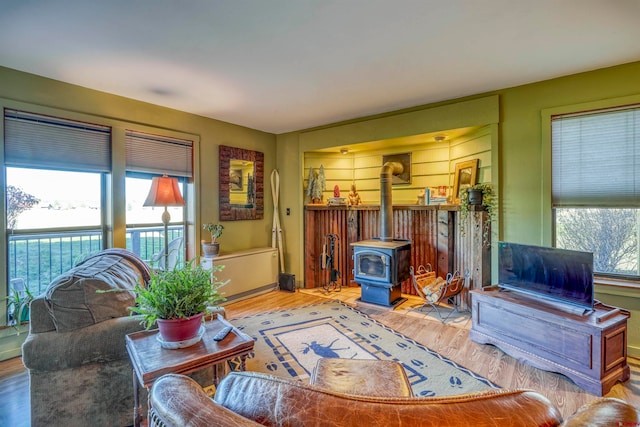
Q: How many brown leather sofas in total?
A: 1